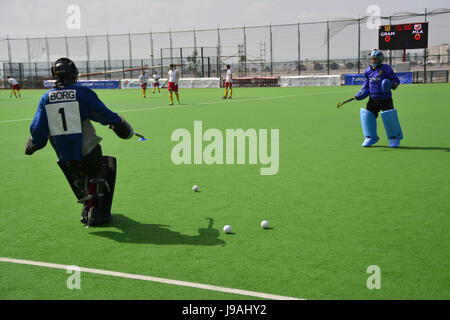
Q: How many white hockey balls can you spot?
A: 3